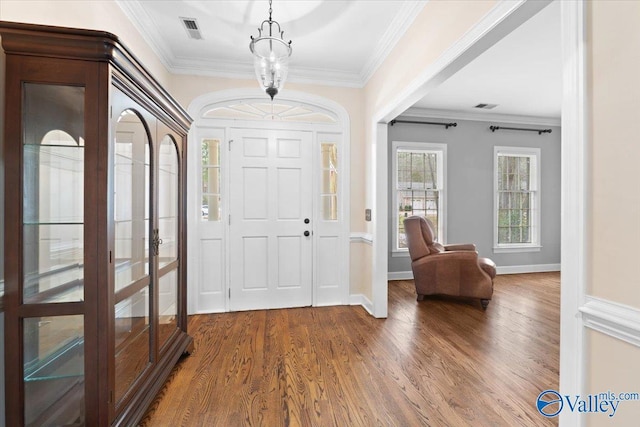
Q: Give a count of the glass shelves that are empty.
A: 3